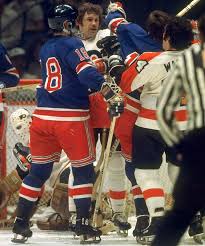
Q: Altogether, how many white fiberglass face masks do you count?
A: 1